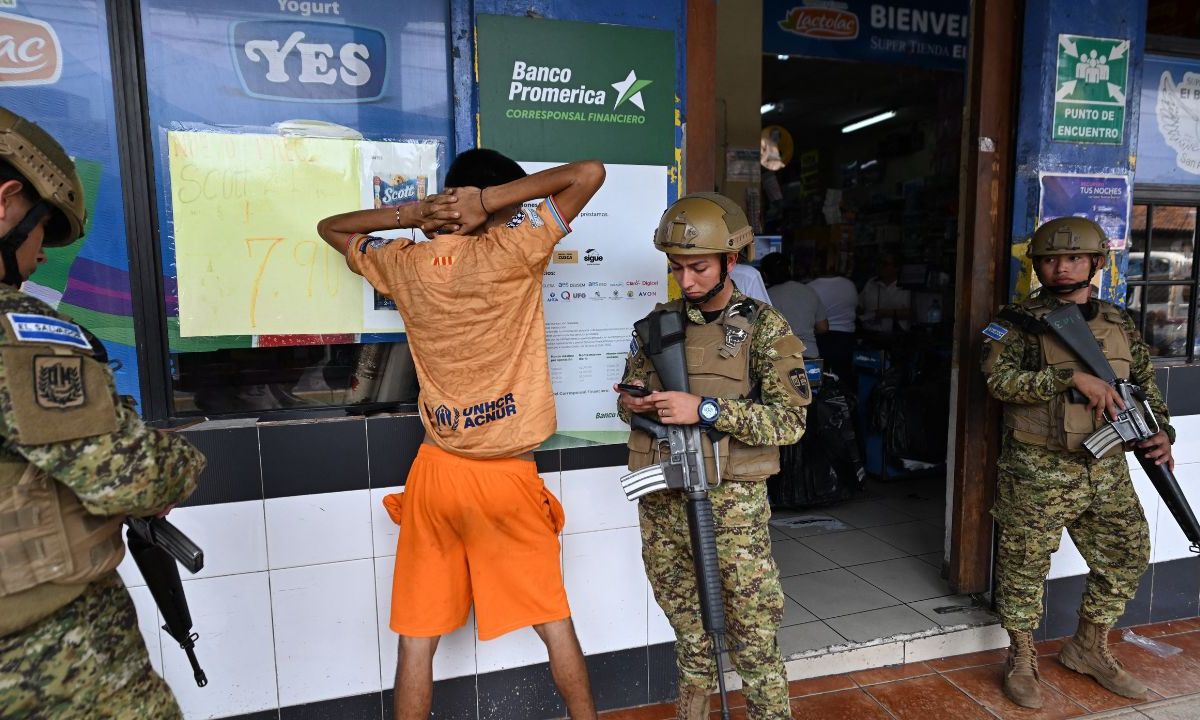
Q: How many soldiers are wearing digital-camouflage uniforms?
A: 3